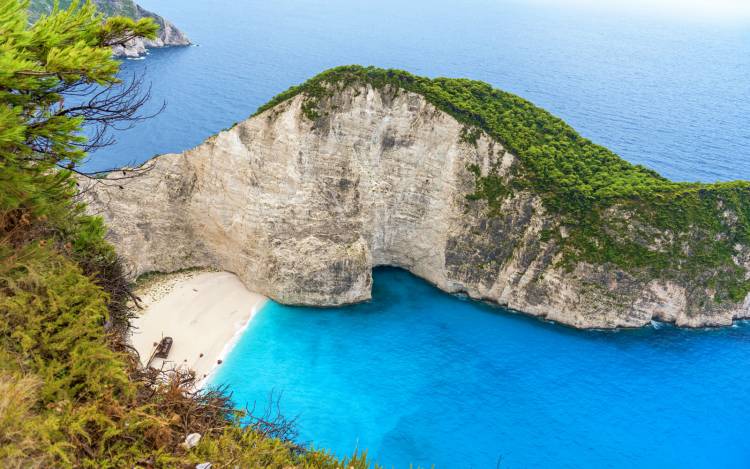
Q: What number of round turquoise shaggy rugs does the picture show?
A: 0